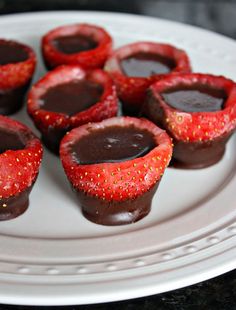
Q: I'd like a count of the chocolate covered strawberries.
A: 7